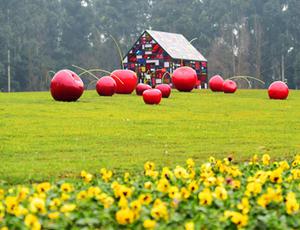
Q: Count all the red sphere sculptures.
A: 10